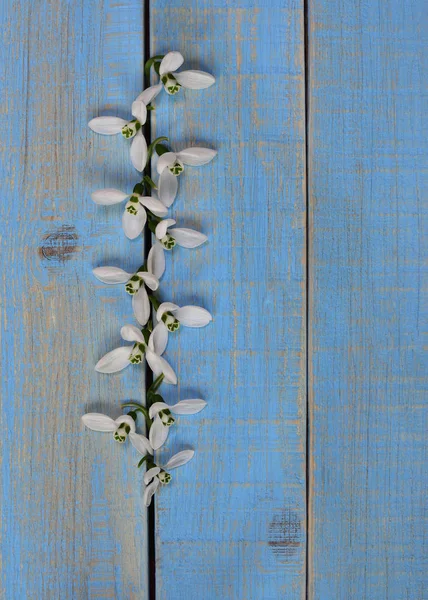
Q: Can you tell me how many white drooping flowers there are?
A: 11